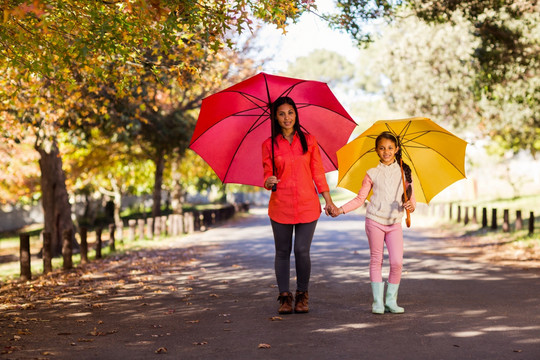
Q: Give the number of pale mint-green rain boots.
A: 2